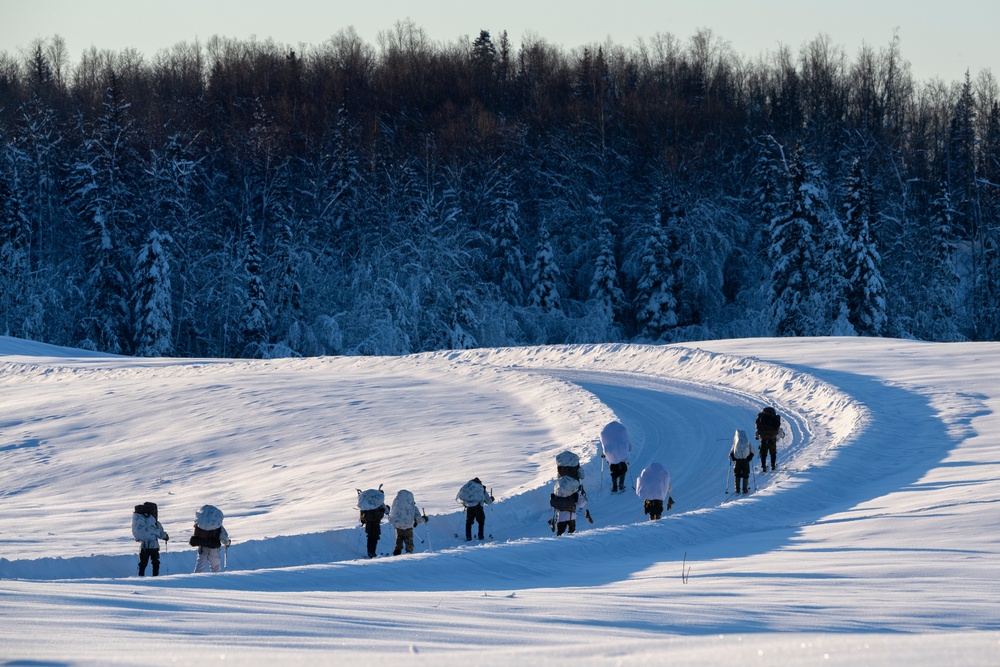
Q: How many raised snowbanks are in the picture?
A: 2